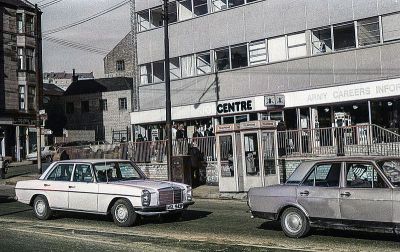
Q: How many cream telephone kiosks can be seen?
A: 2